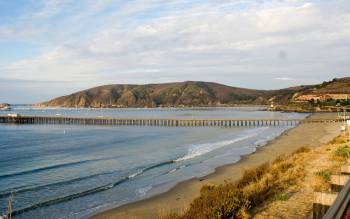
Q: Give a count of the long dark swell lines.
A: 3